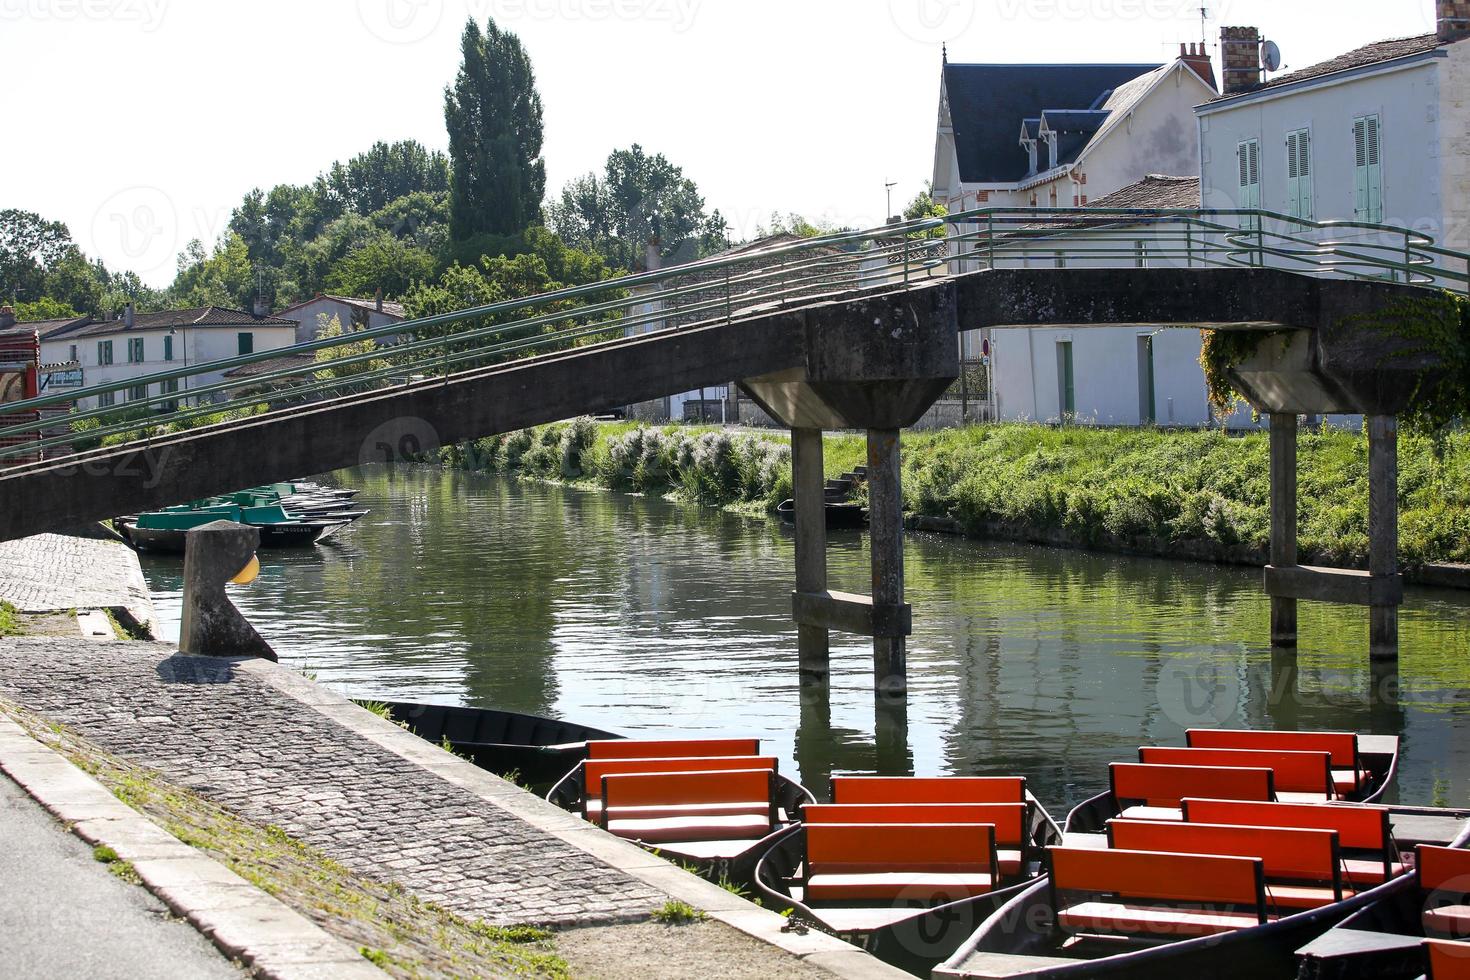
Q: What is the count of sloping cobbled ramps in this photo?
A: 2